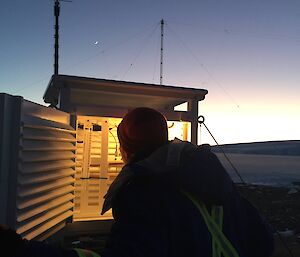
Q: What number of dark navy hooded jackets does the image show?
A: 1